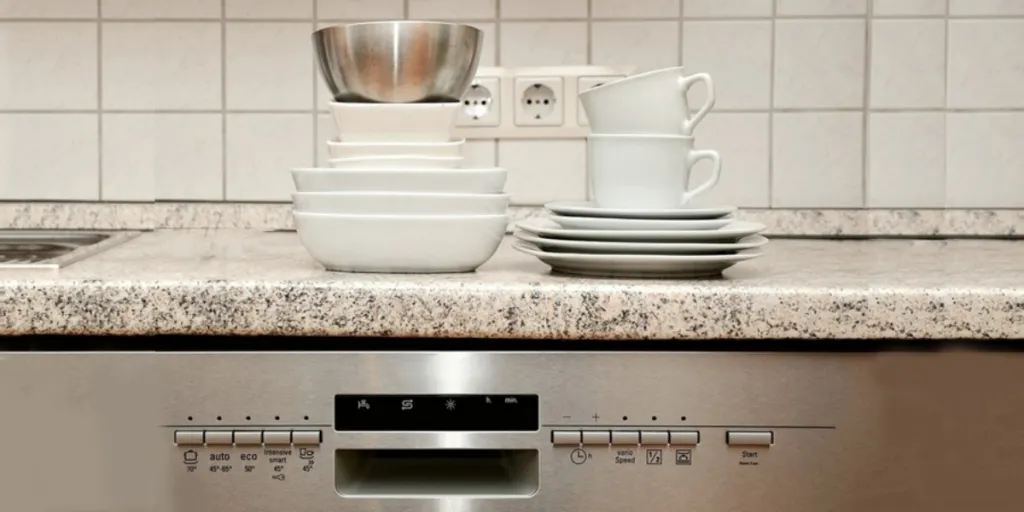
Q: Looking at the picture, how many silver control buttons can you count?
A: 11